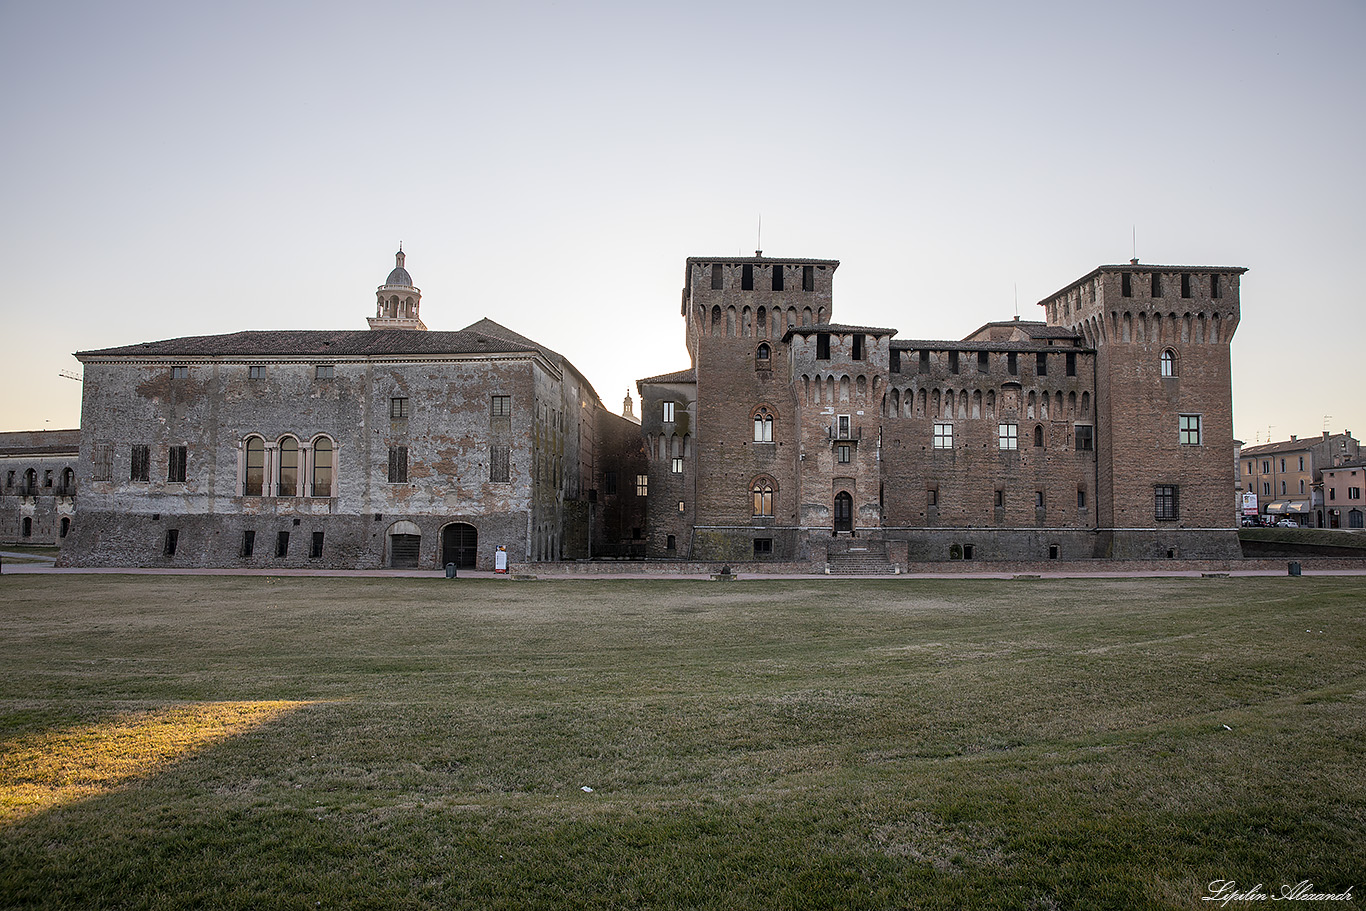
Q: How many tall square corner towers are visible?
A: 2